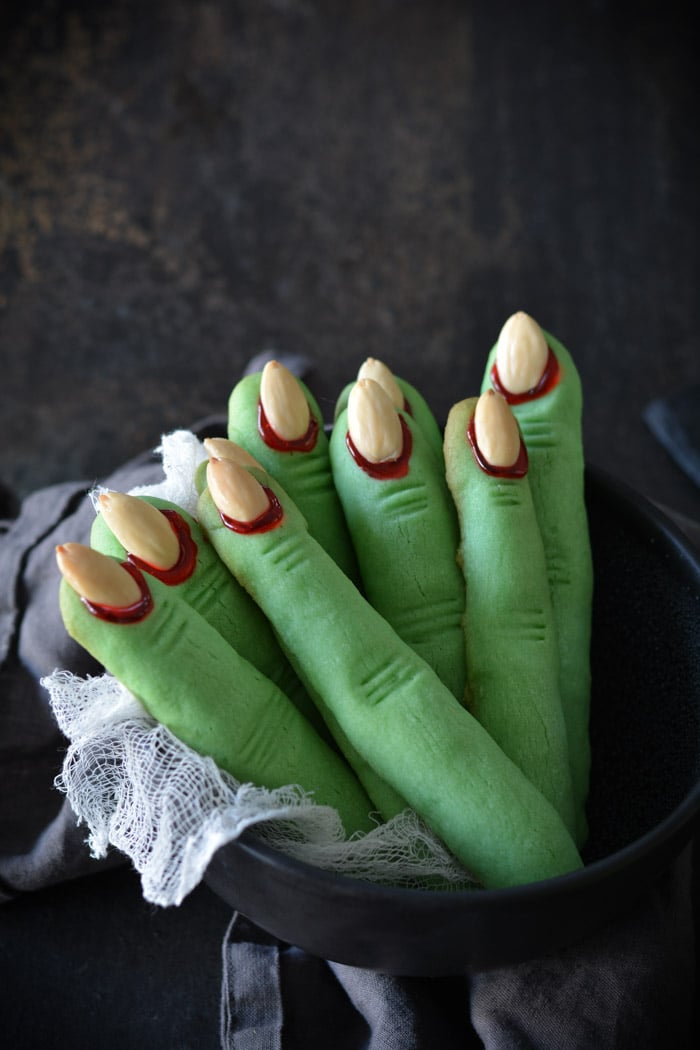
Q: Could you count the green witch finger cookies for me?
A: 9